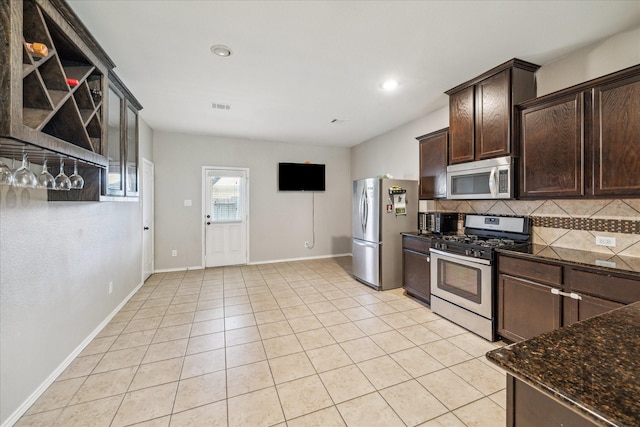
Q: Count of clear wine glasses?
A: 5